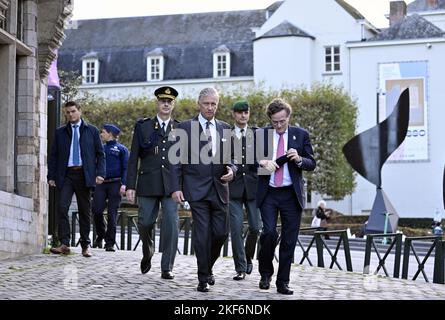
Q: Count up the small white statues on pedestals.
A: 0